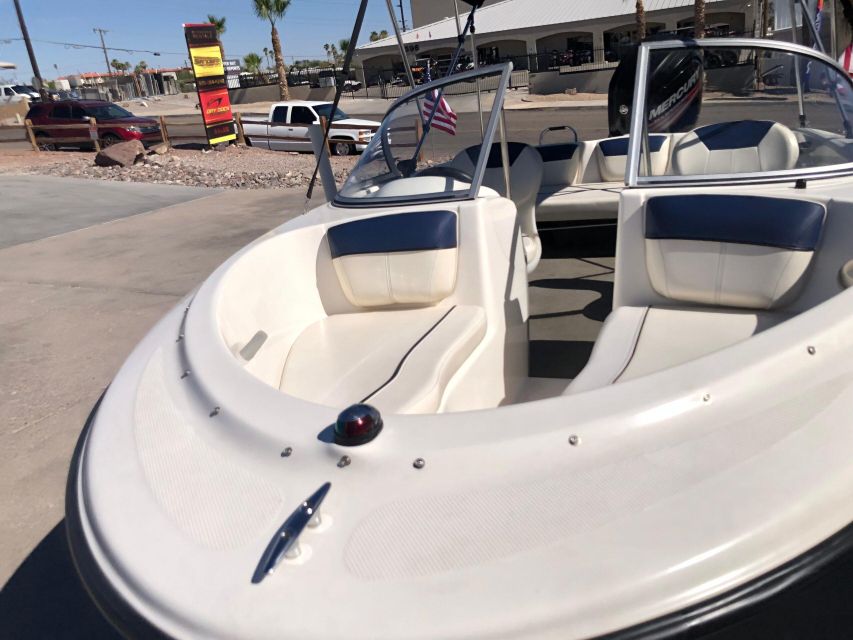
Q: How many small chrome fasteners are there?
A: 10